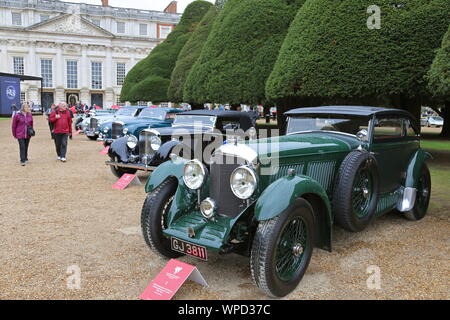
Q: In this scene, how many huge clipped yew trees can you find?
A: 5